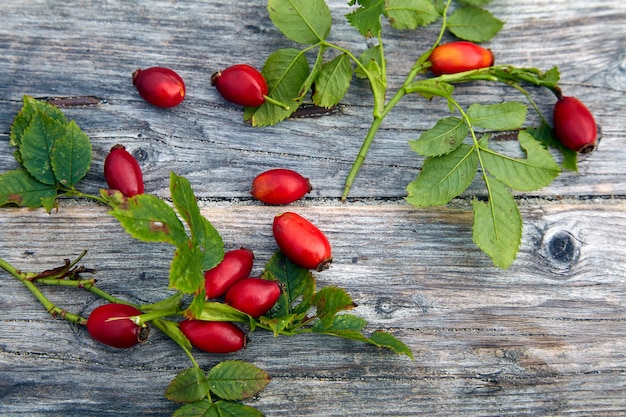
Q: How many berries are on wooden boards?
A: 11